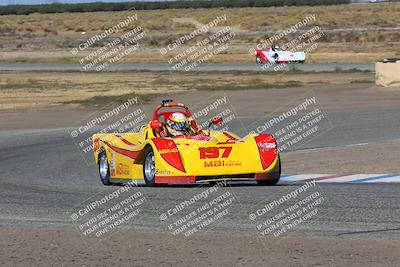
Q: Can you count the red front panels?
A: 2